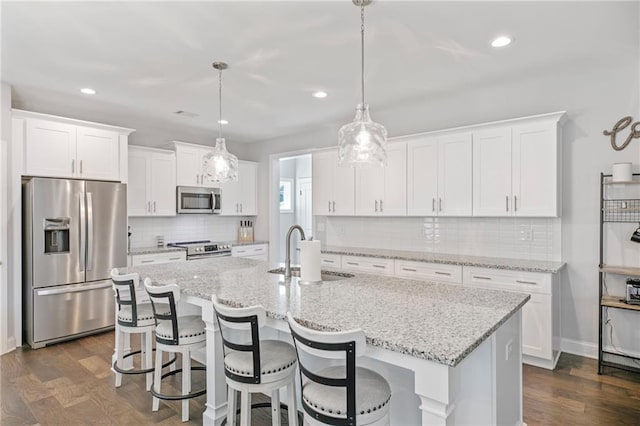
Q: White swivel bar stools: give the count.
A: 4